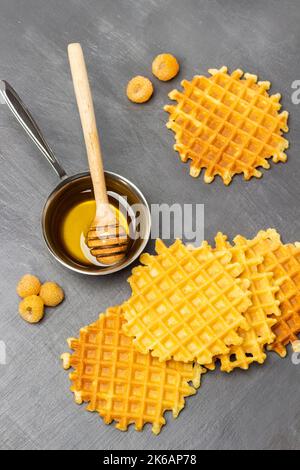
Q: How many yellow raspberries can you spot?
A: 5